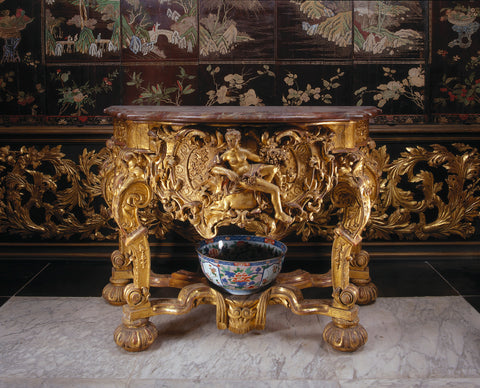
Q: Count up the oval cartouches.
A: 2